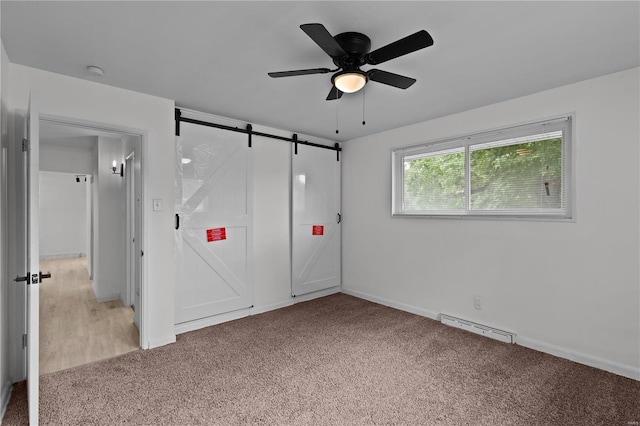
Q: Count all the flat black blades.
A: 5